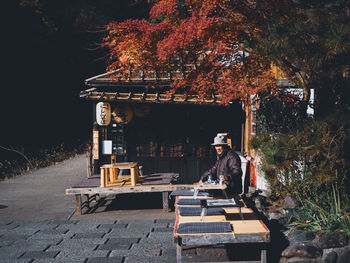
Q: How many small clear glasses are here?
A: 2